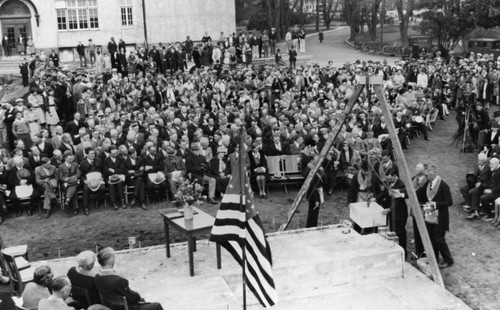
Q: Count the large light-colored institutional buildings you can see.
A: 1